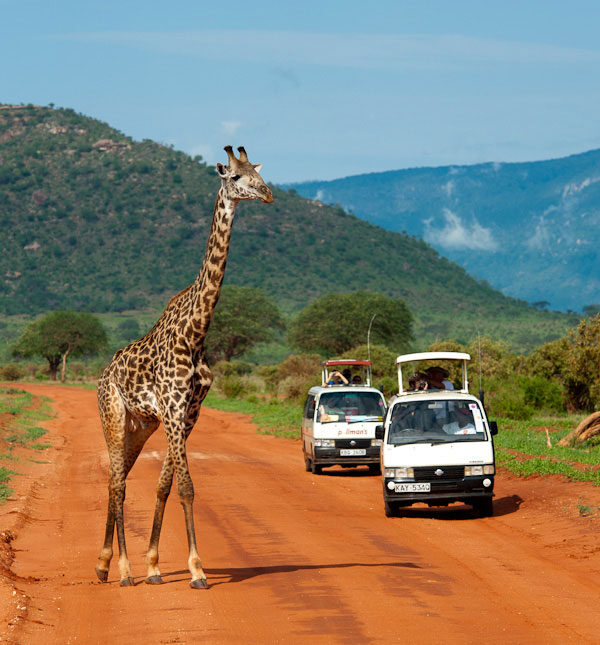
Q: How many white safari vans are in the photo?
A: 2